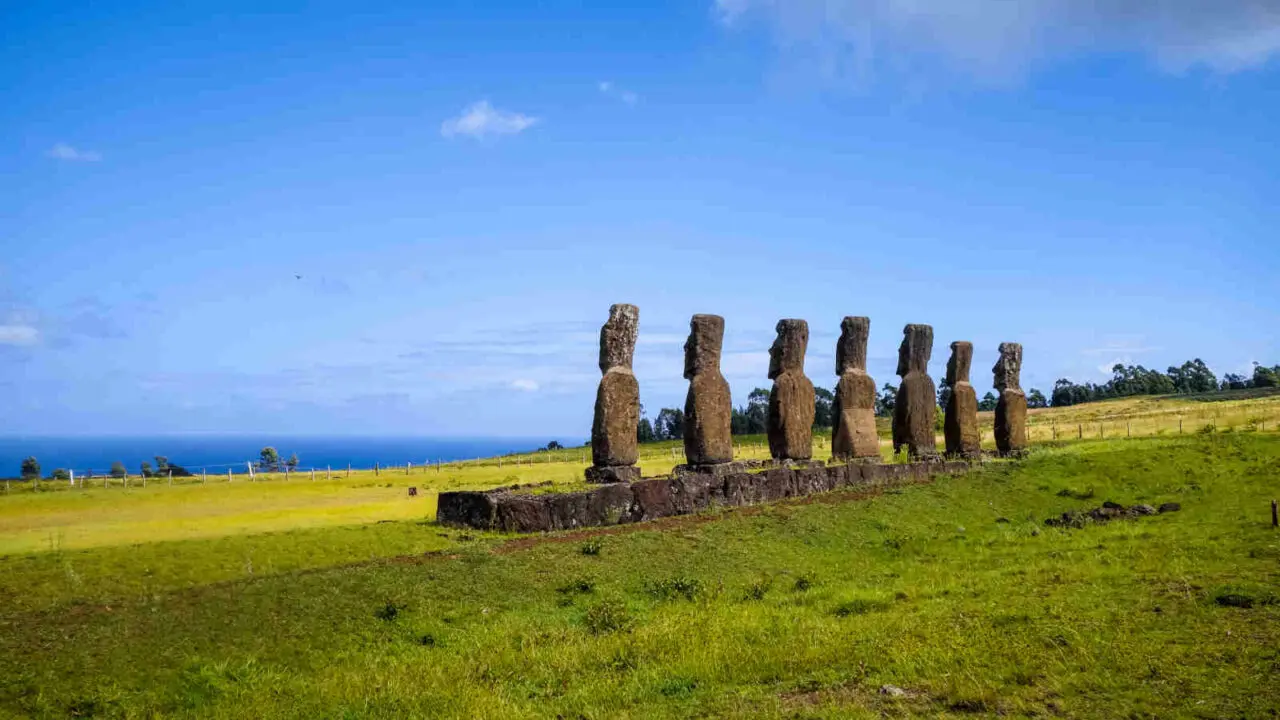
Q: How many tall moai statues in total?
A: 7